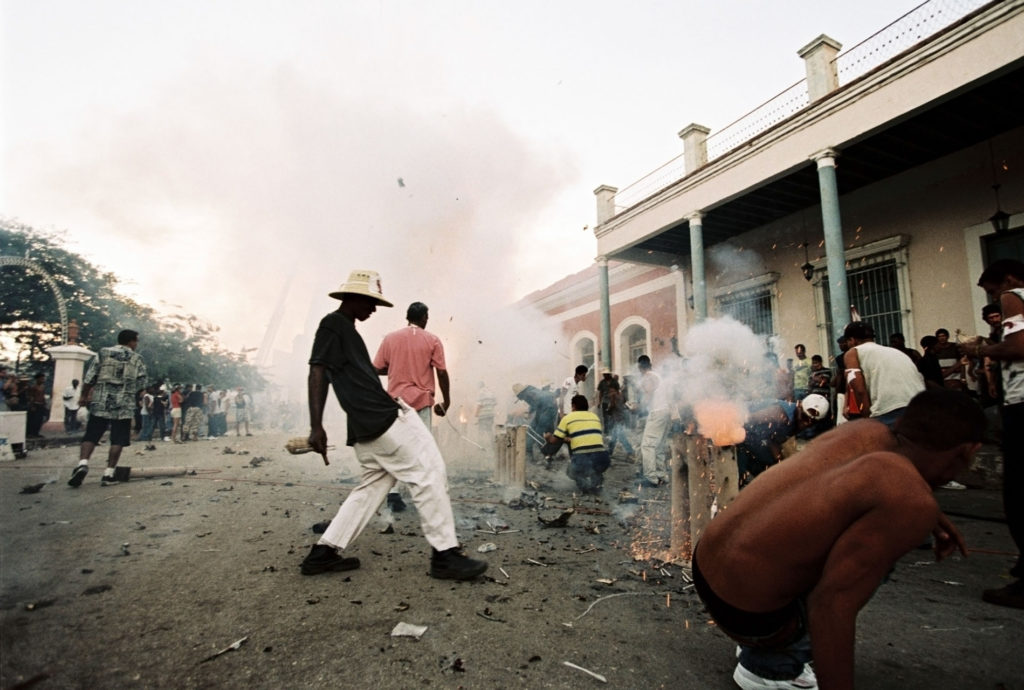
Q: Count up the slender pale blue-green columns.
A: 3